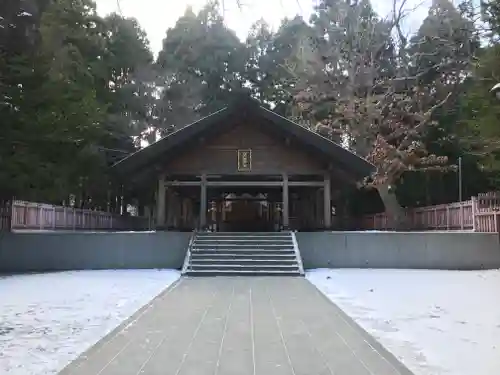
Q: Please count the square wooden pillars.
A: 4